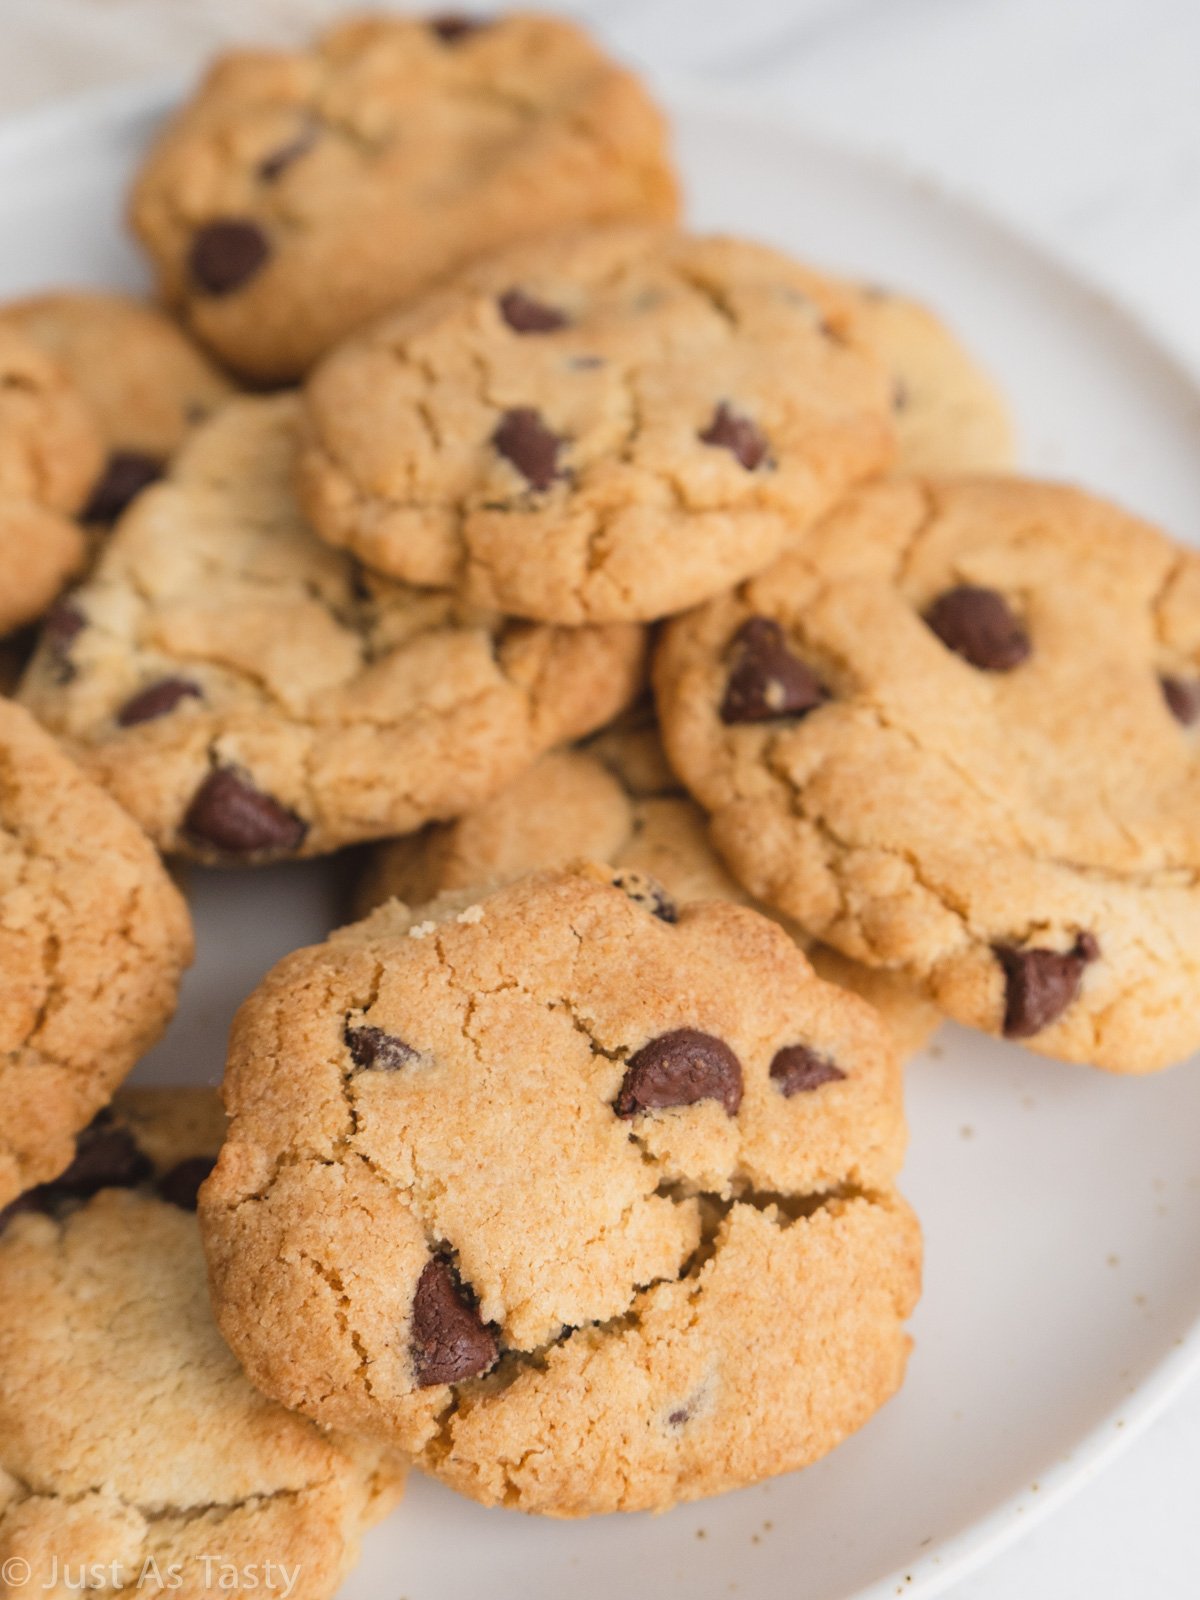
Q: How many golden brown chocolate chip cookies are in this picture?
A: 11